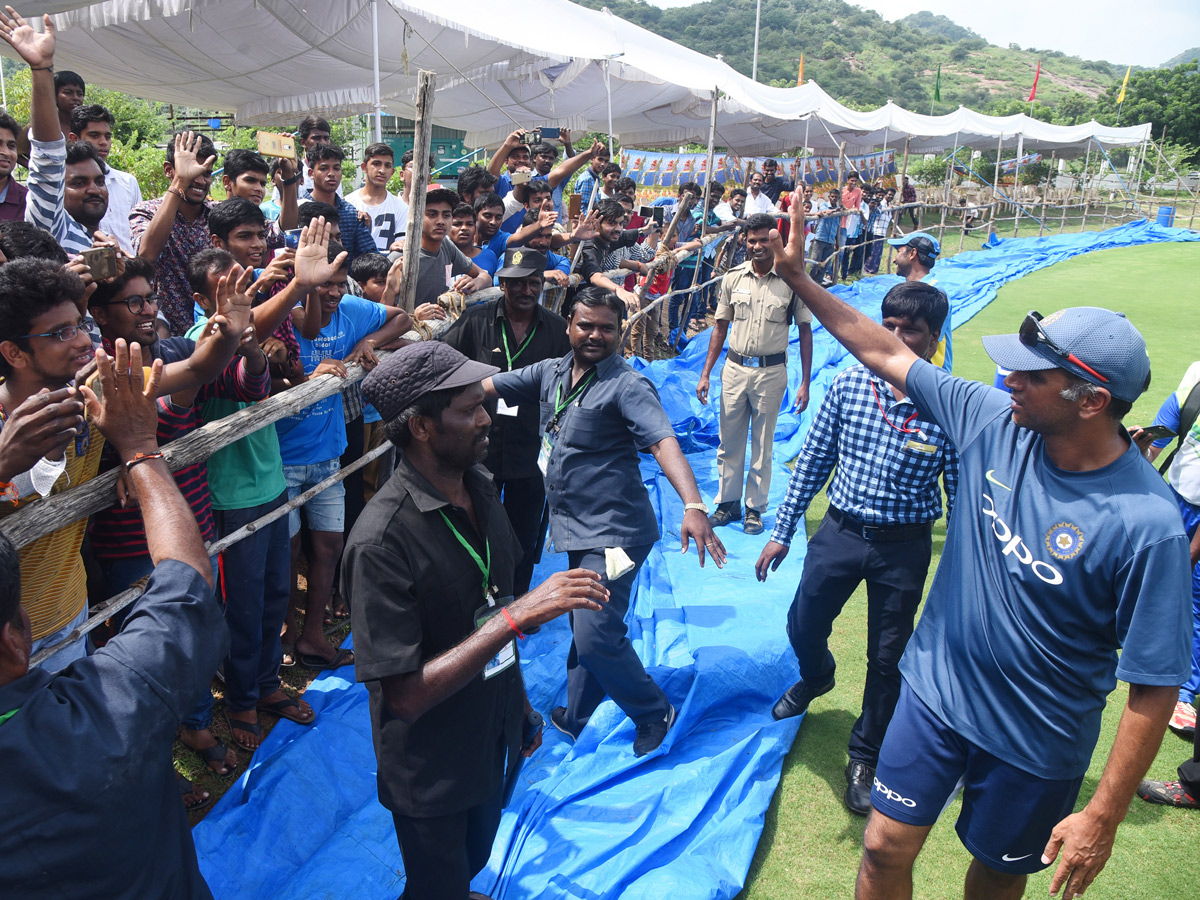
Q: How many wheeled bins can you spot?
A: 0